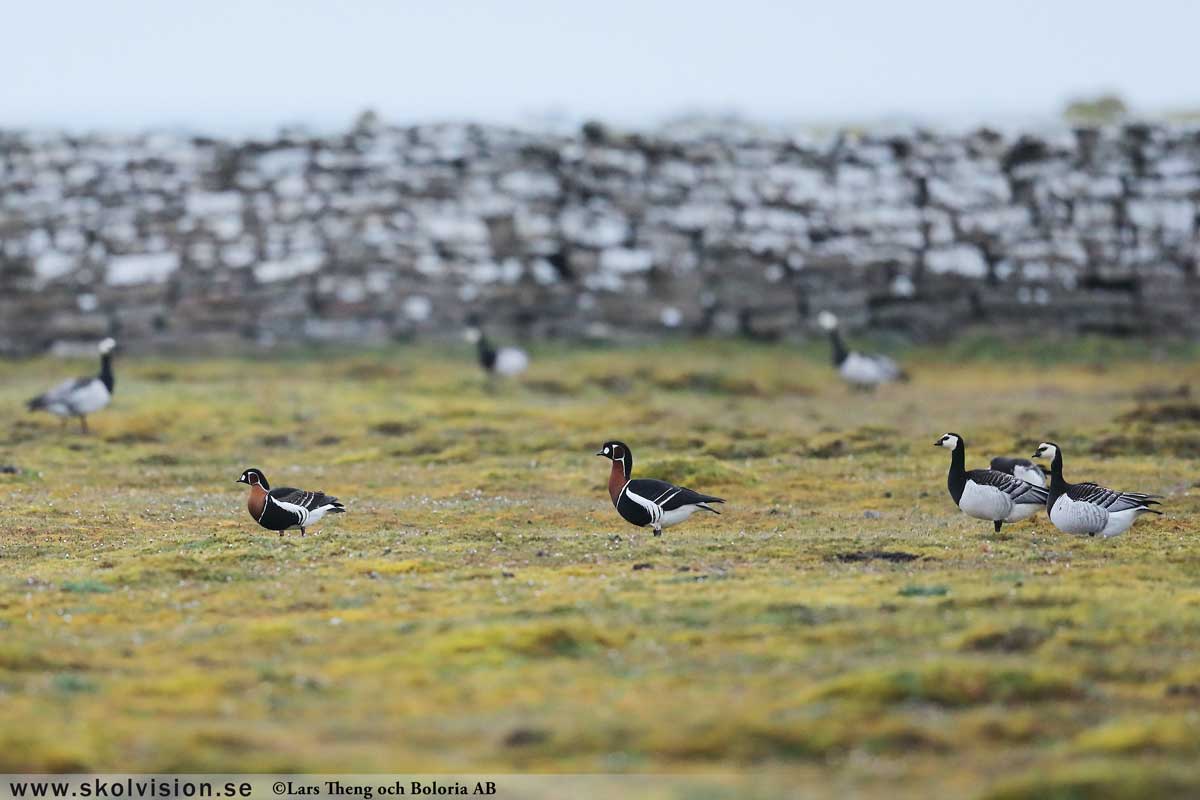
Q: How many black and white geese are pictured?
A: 6